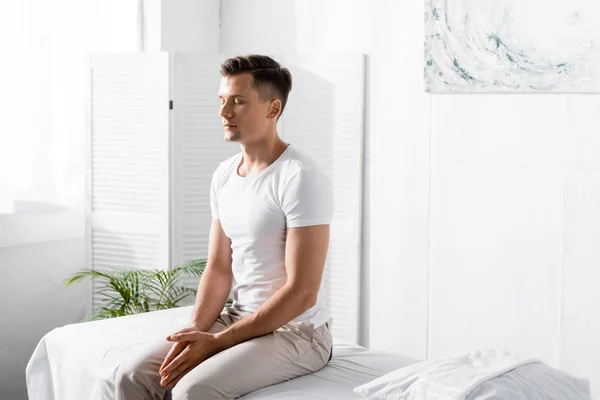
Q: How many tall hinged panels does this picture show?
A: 3